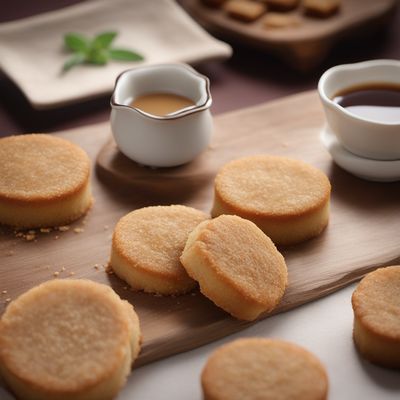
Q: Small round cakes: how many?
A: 7